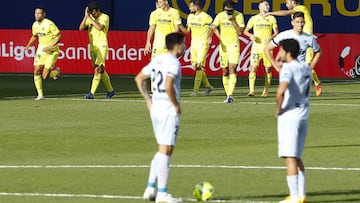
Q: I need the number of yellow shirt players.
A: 7